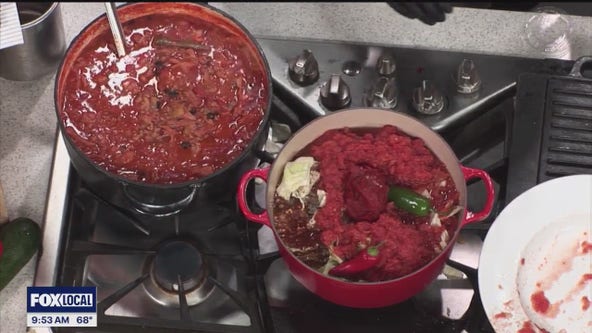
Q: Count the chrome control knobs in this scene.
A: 6